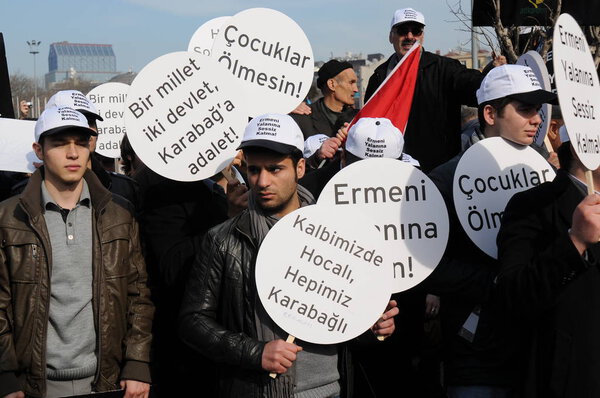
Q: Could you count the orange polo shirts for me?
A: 0